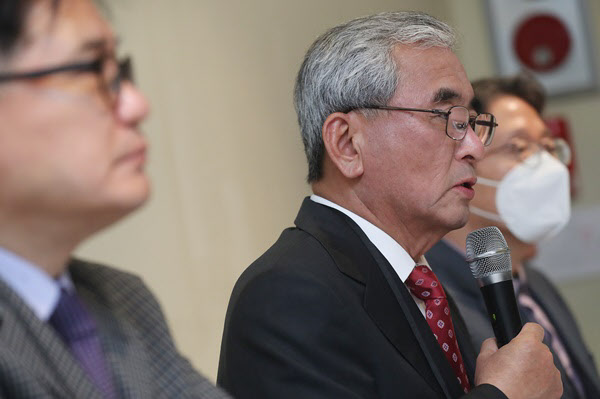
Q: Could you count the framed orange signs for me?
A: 0